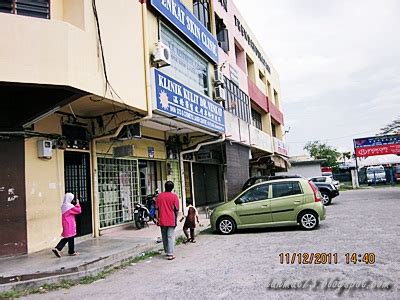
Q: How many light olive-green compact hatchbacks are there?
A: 1